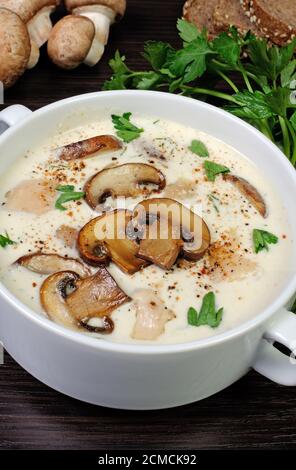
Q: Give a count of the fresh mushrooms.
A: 4